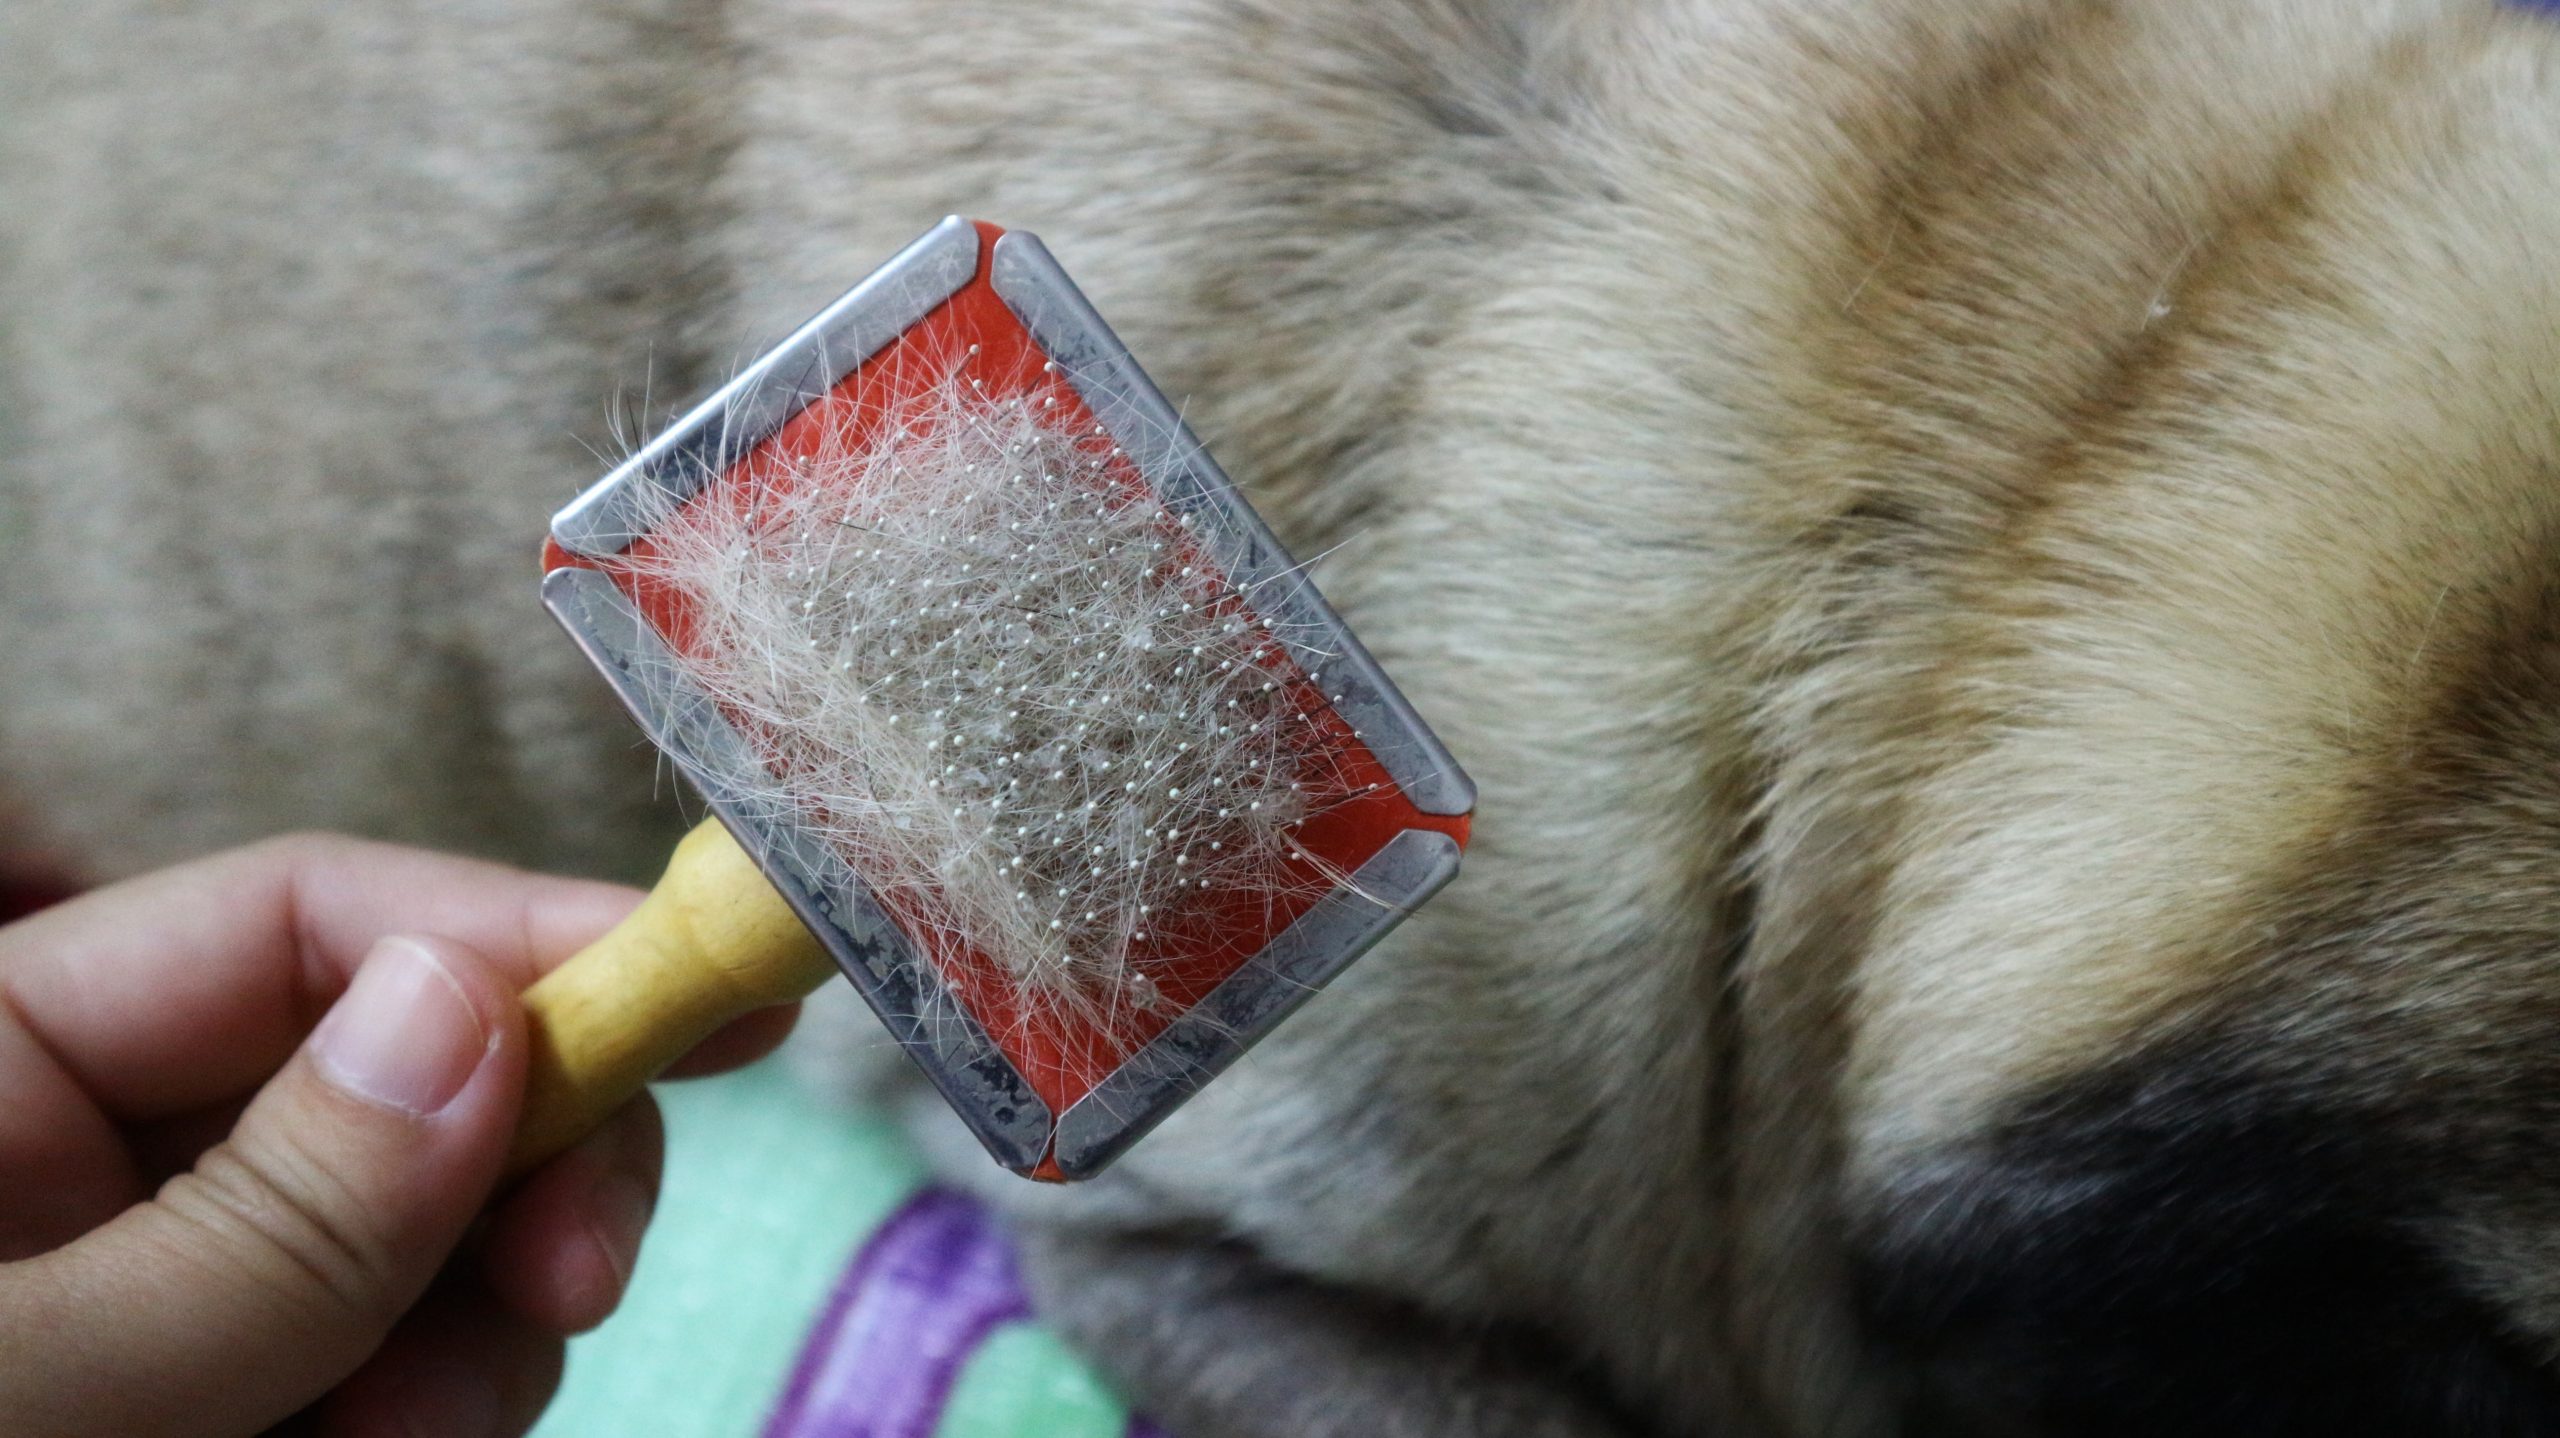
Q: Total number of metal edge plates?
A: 4